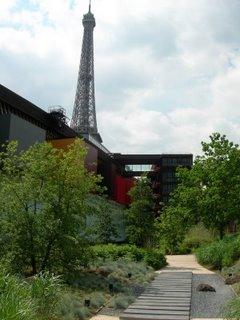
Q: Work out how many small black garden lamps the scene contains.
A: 3